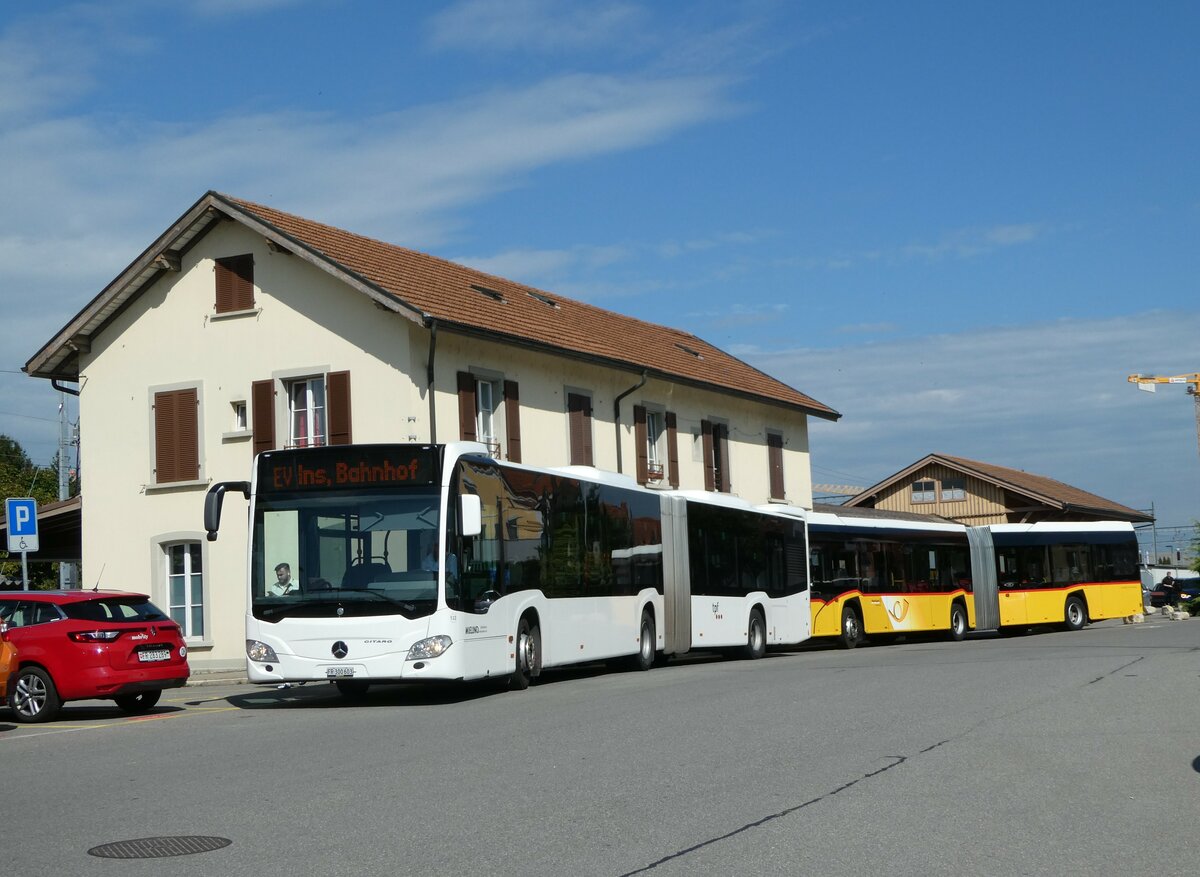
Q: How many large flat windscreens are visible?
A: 1